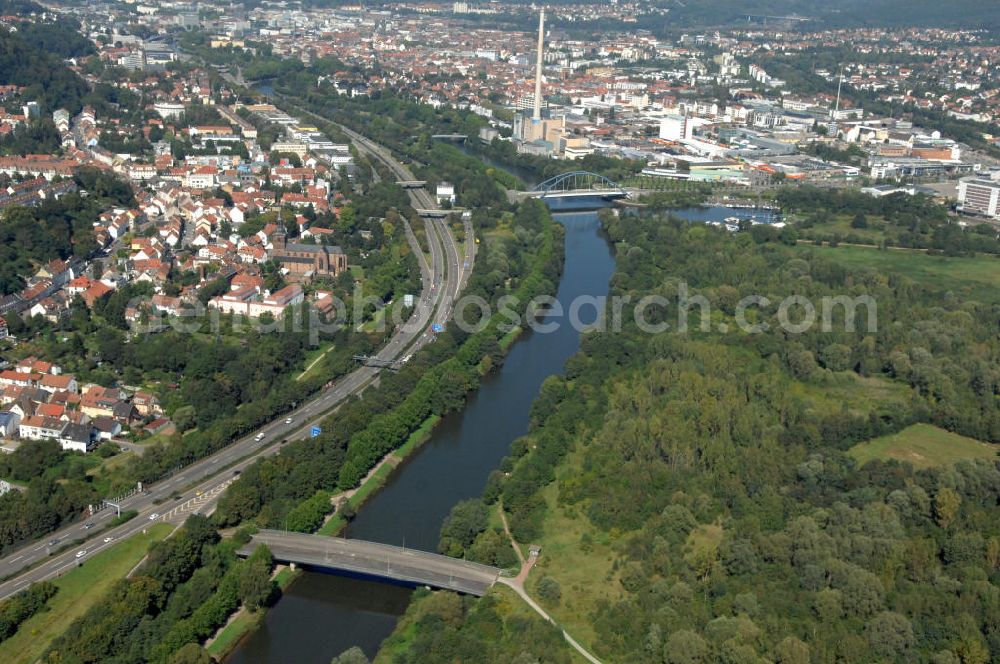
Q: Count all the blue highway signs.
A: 2